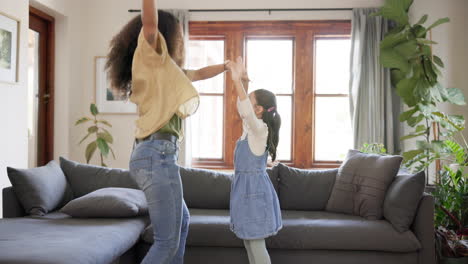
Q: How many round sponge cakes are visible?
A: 0